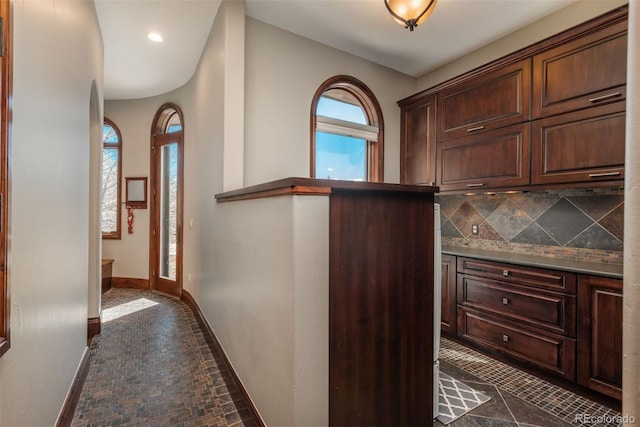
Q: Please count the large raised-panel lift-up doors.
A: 4